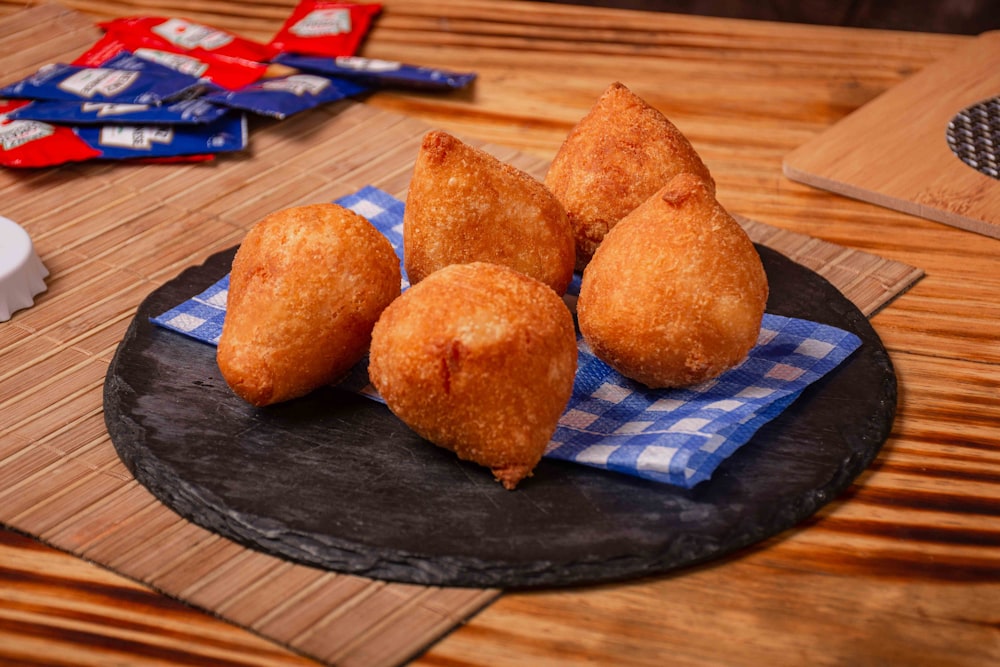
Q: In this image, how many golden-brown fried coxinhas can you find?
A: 5